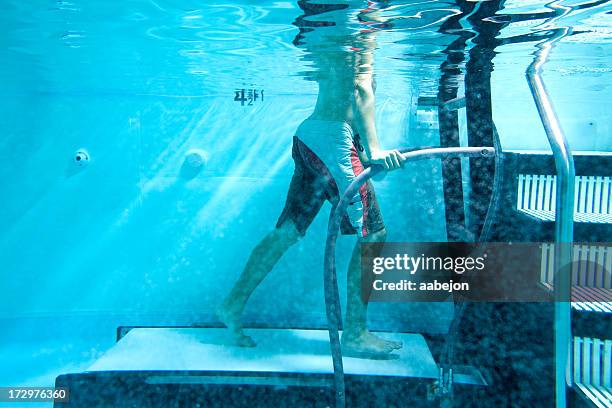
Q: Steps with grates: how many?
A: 3